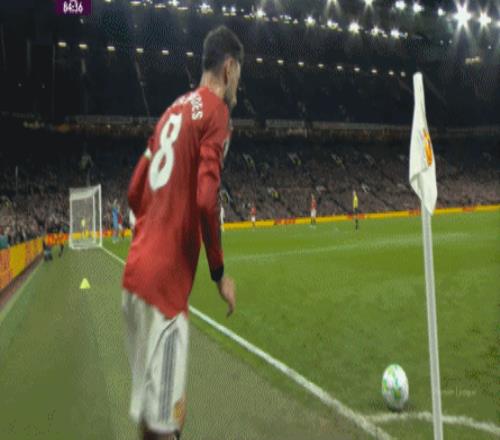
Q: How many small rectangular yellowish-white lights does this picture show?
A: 15